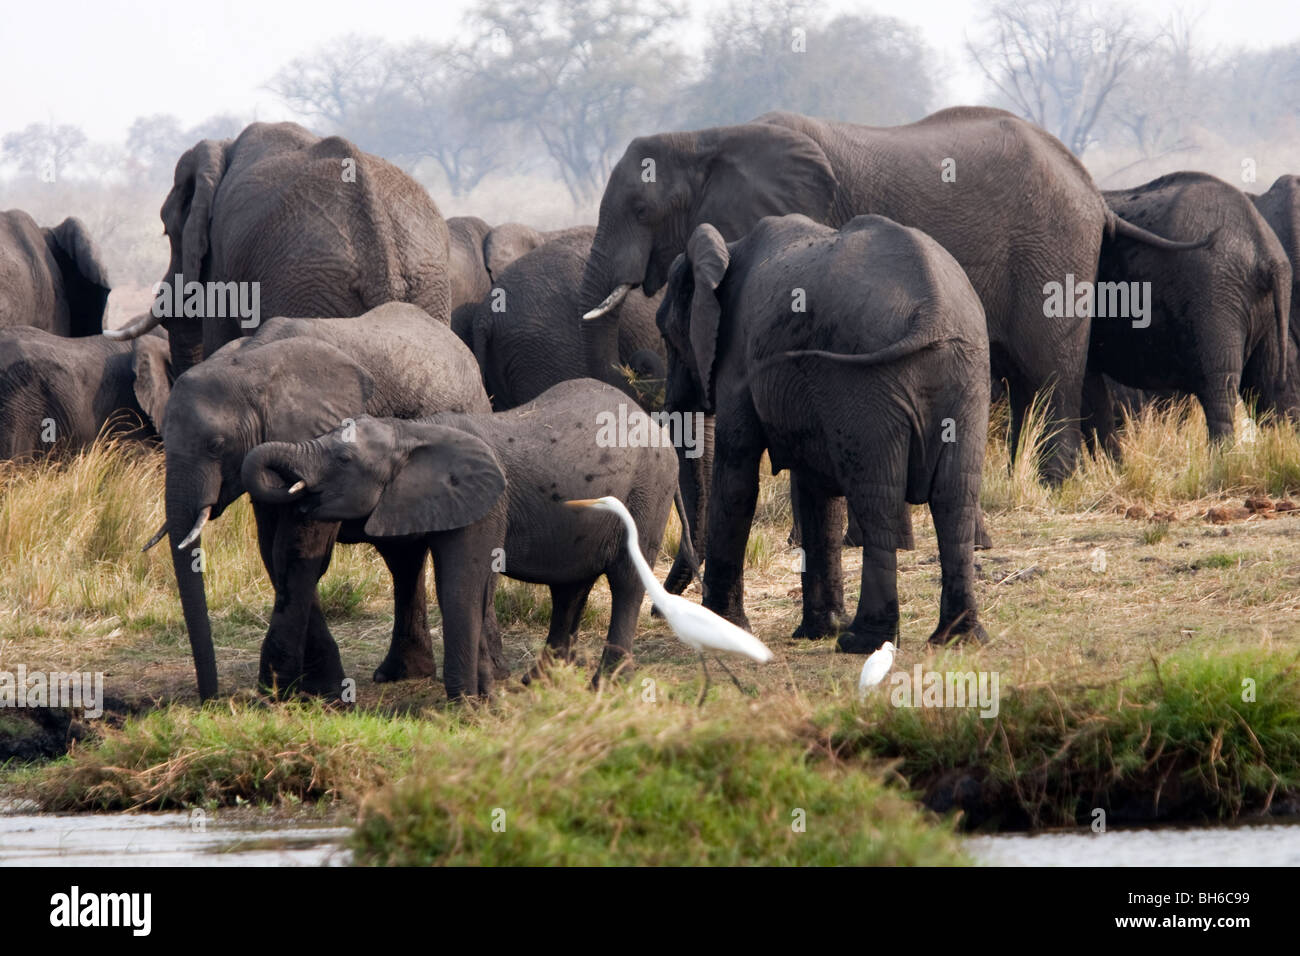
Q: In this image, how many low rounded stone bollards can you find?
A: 0